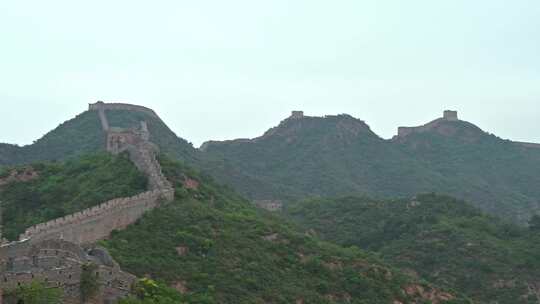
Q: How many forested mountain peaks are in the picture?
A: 3